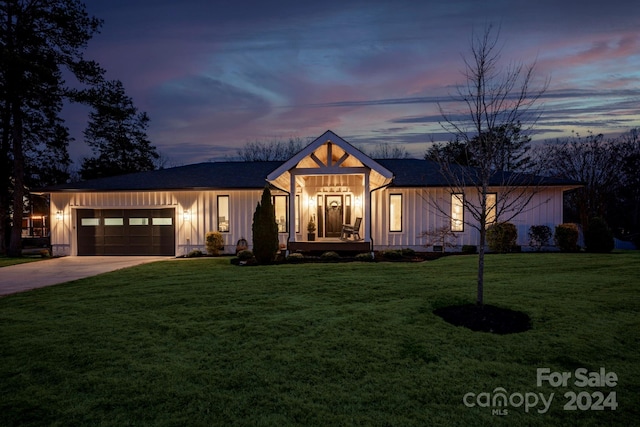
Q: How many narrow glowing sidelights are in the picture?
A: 2